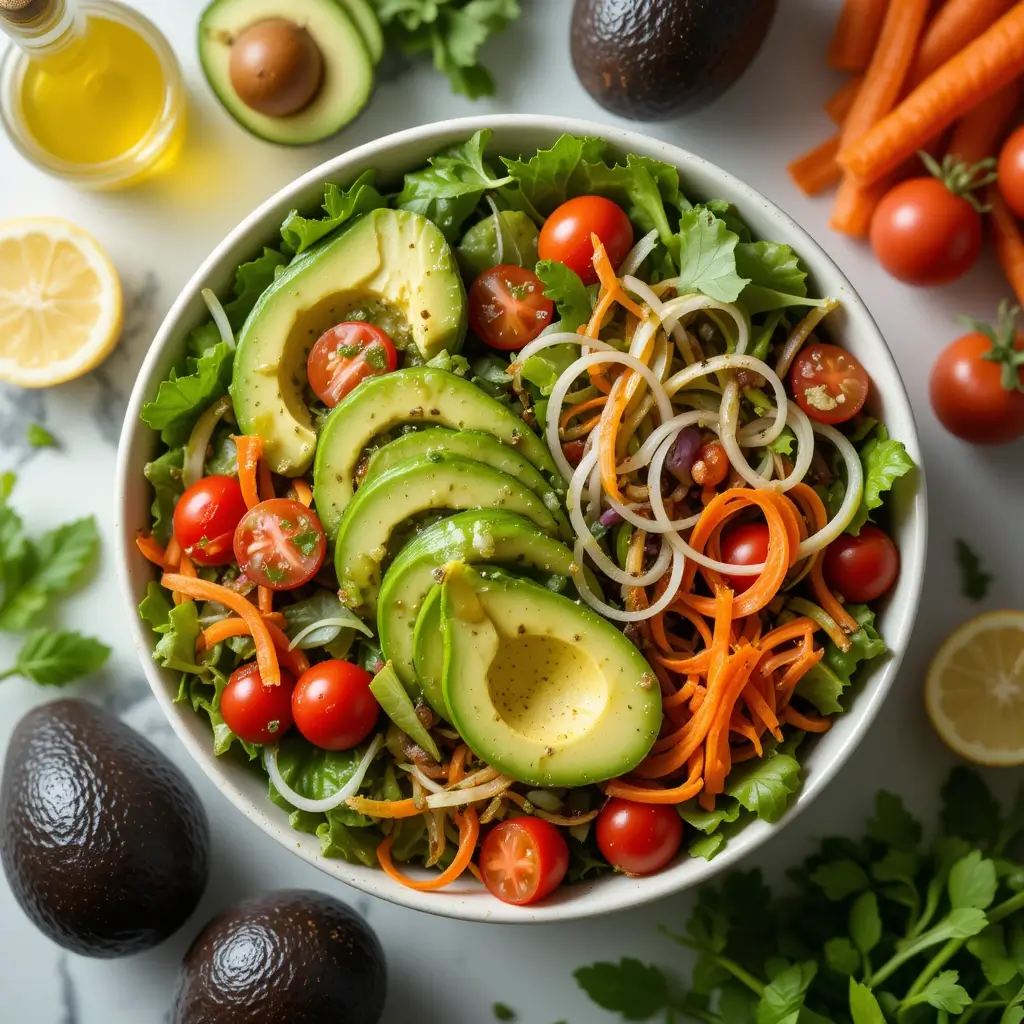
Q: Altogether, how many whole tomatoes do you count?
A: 10